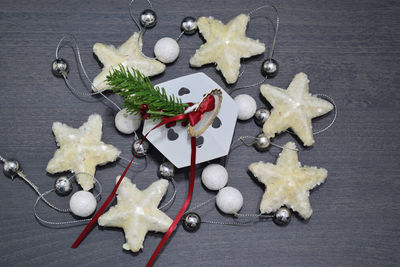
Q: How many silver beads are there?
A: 12